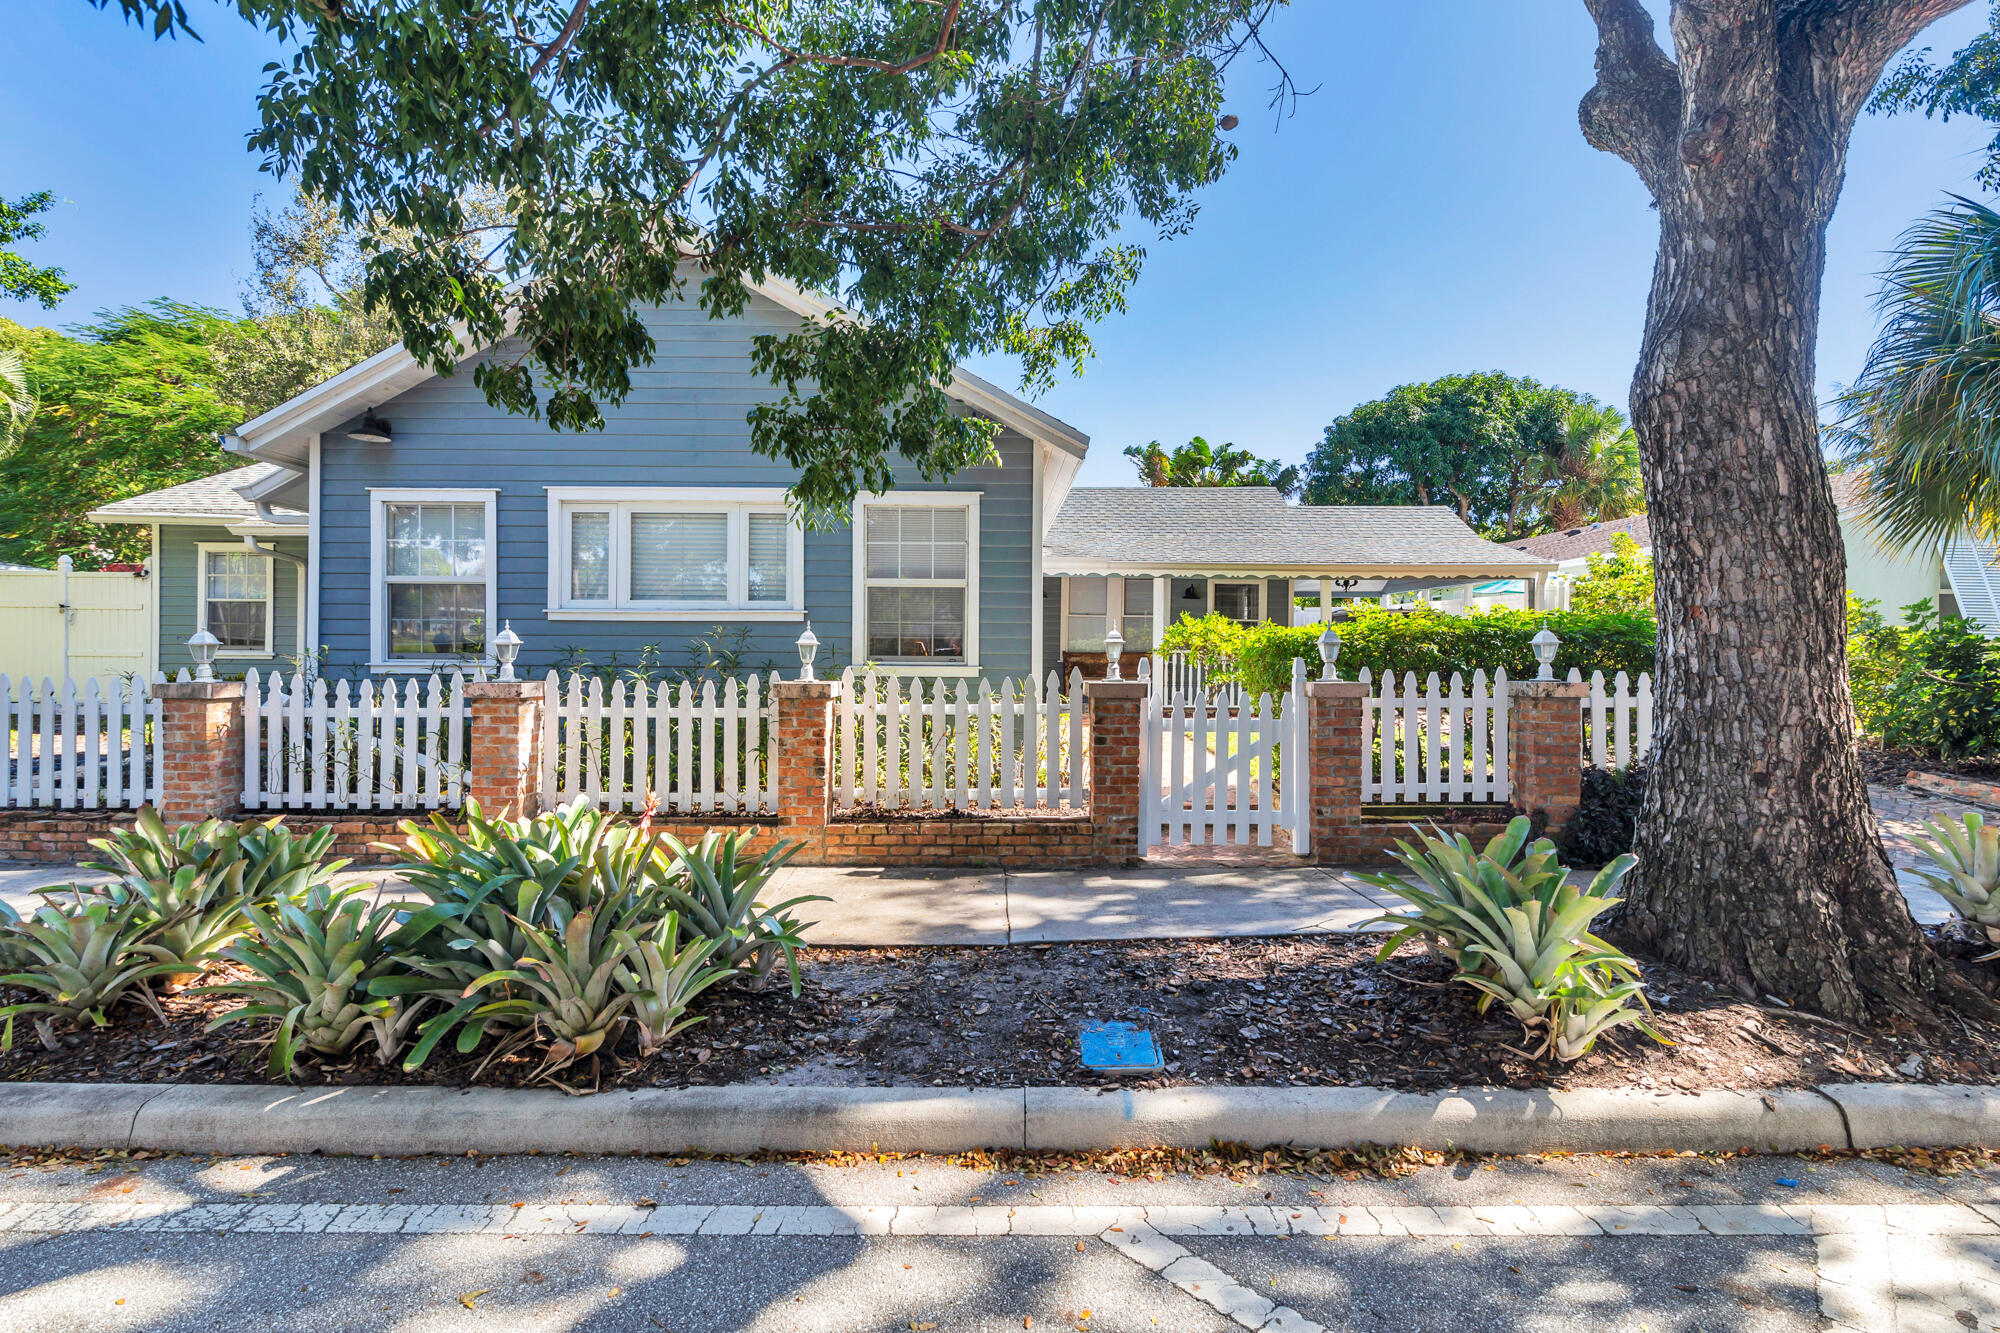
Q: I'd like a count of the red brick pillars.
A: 6